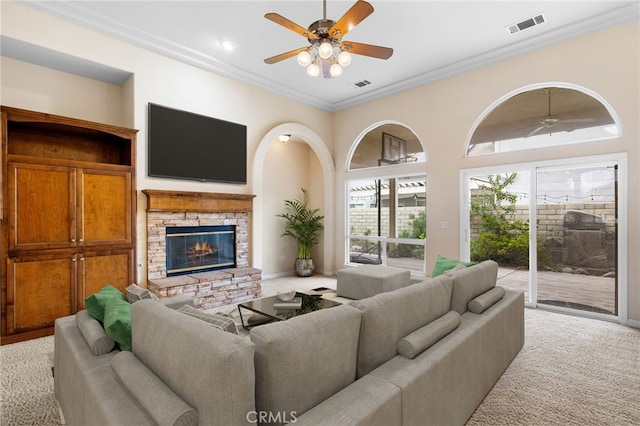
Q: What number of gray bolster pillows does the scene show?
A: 4